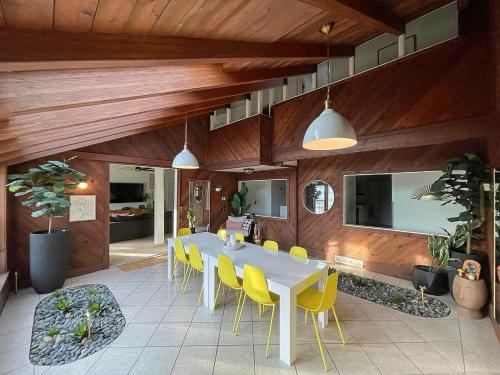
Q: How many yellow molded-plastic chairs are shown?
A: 10